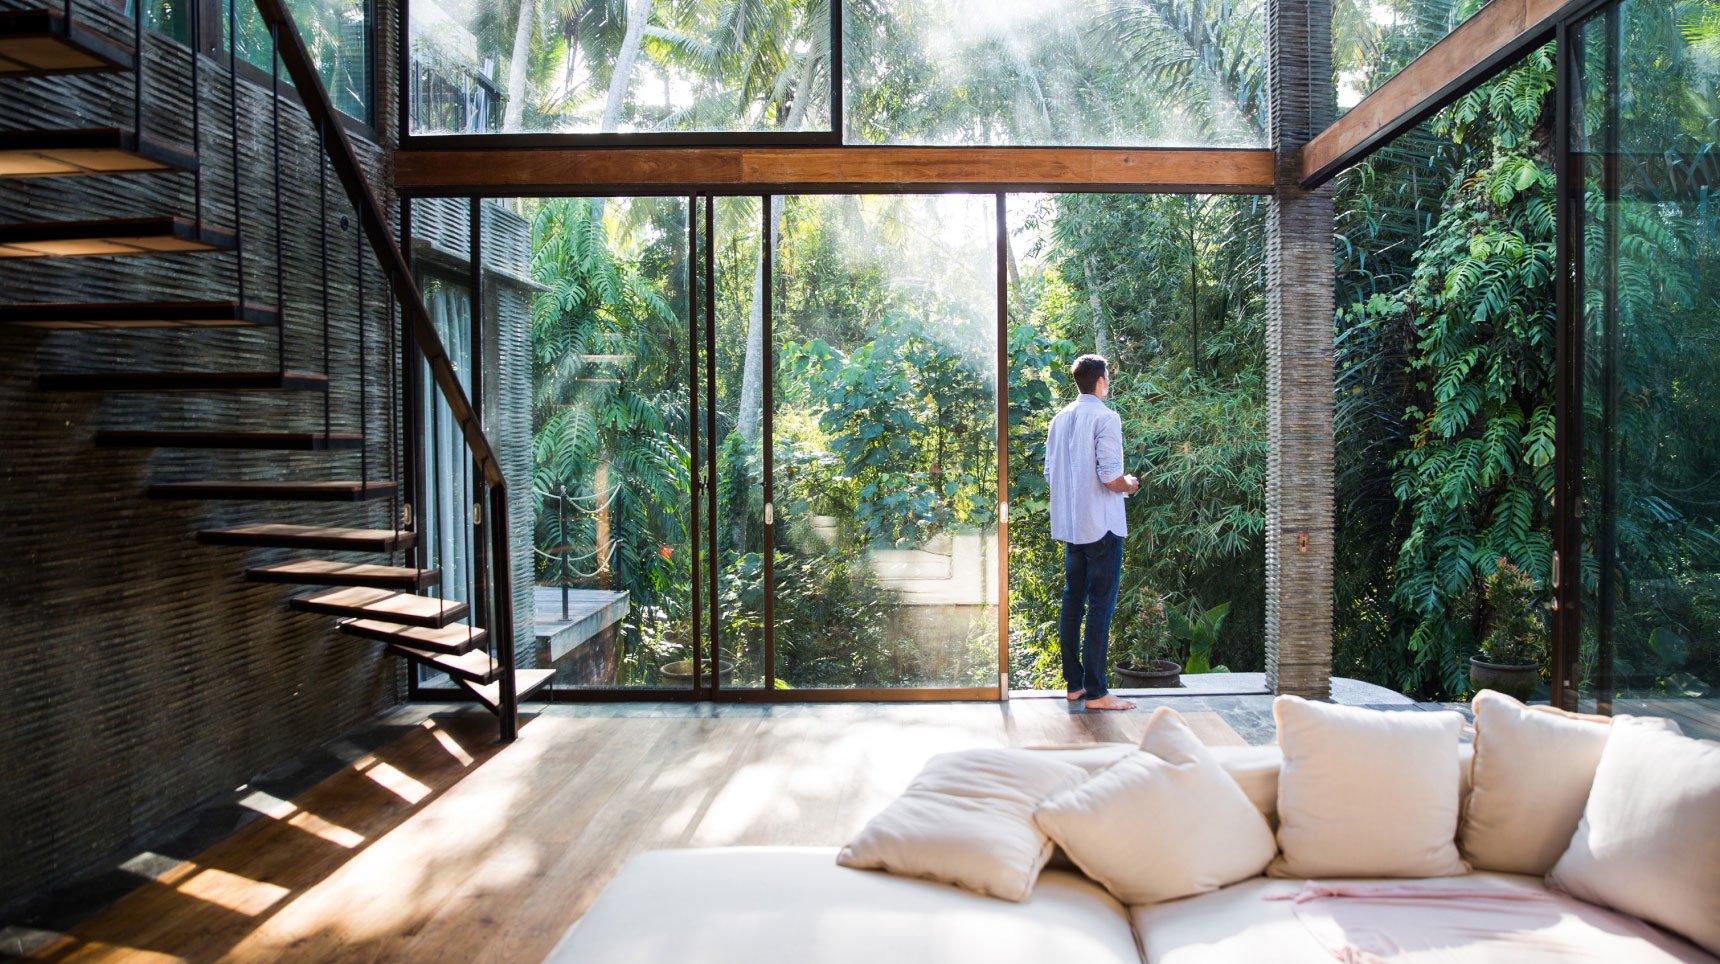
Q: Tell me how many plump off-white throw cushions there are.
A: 5